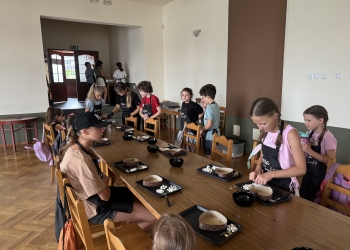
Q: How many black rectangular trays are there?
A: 9